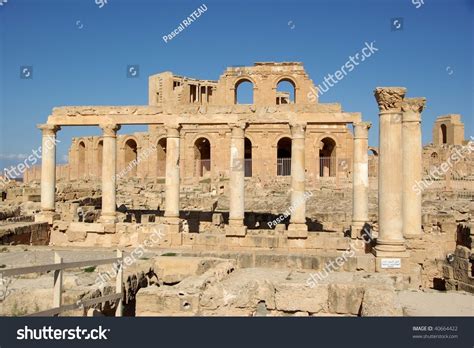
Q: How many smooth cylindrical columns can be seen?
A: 8